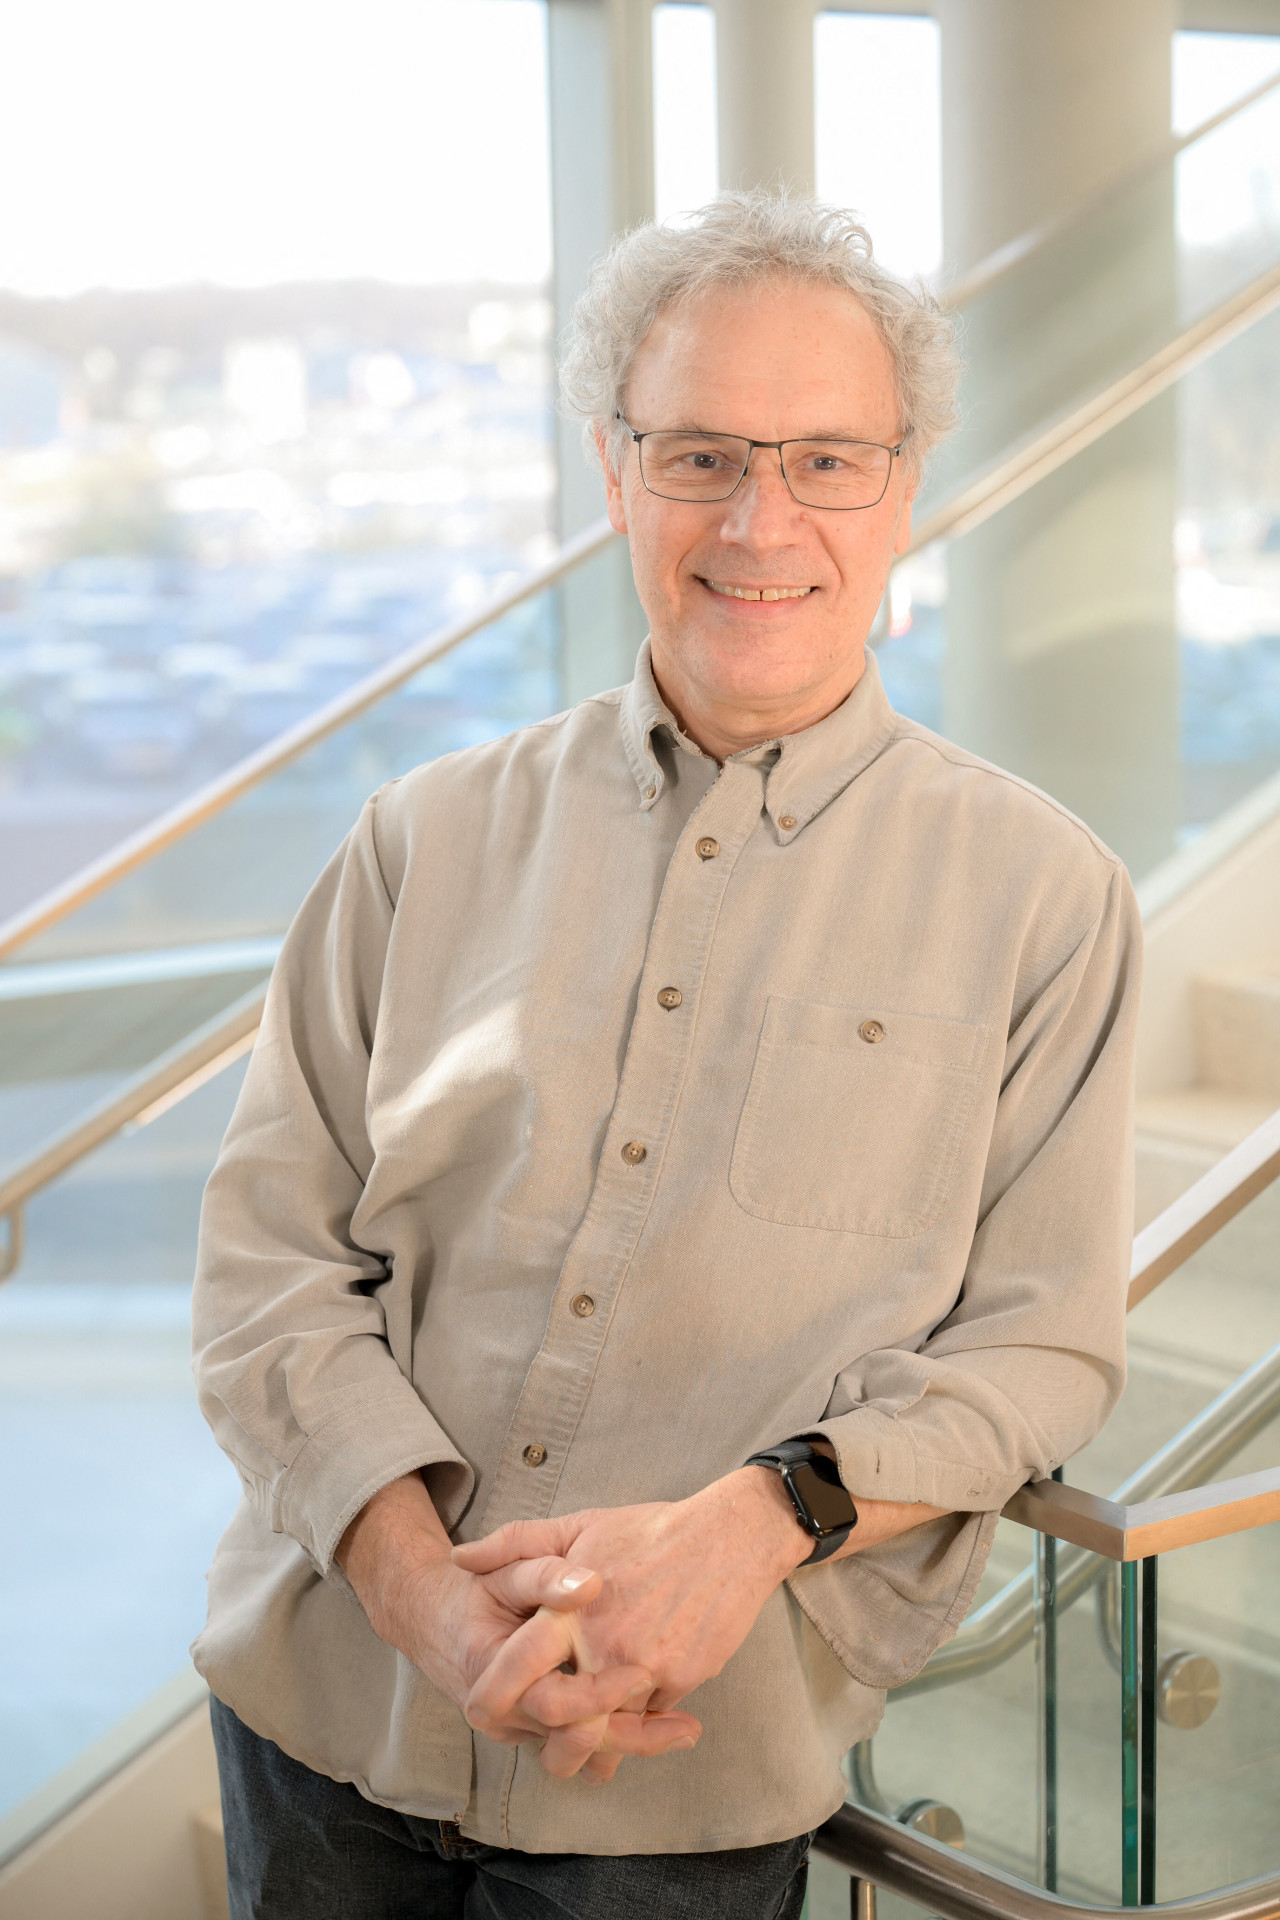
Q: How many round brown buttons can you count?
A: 8